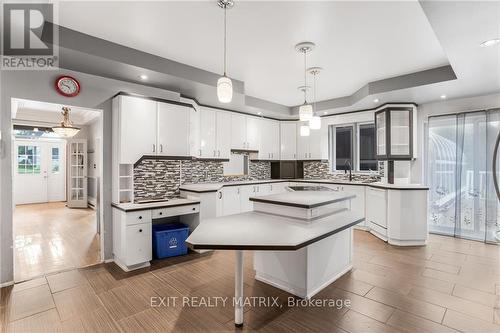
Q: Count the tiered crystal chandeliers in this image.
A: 0